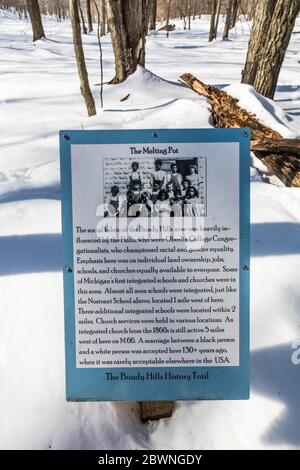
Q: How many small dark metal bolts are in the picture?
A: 5